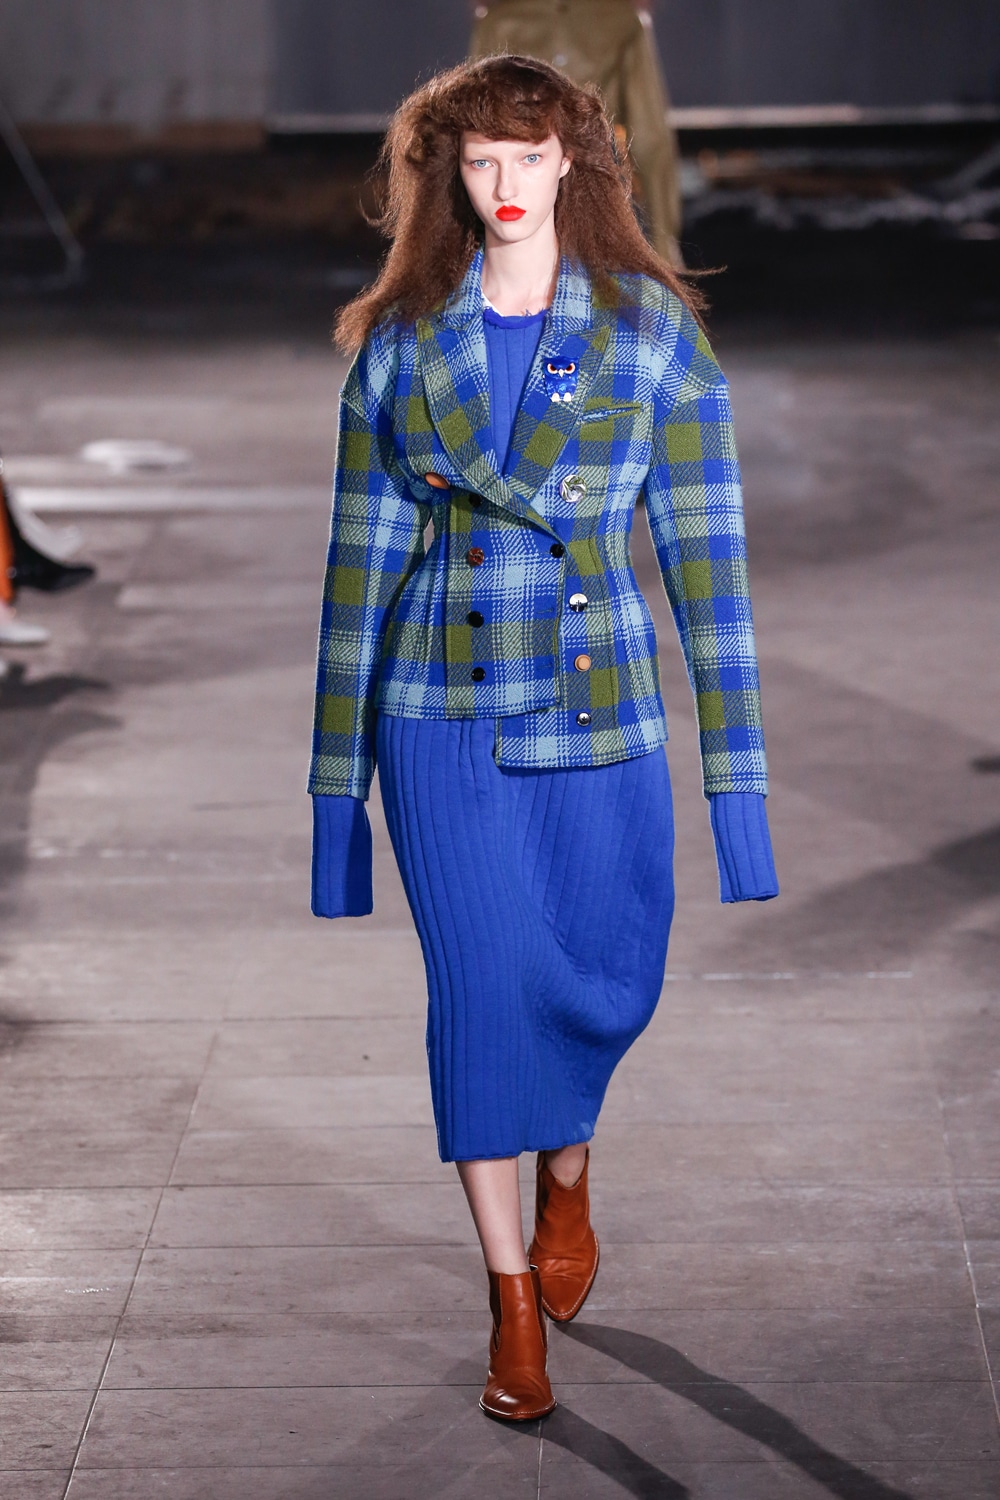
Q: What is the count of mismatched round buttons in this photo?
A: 10